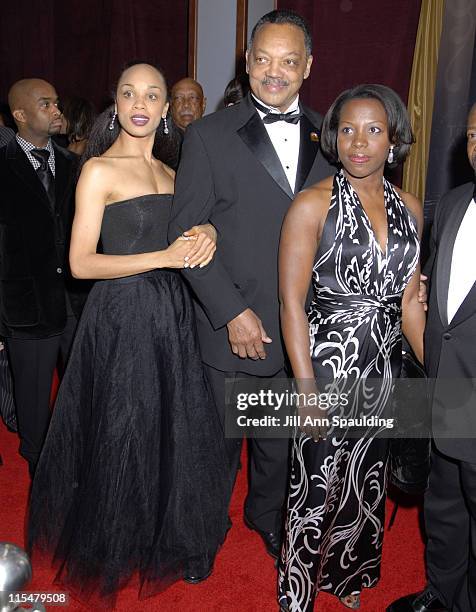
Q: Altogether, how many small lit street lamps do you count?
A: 0